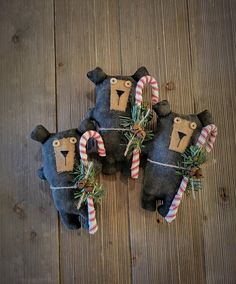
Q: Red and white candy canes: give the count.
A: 3